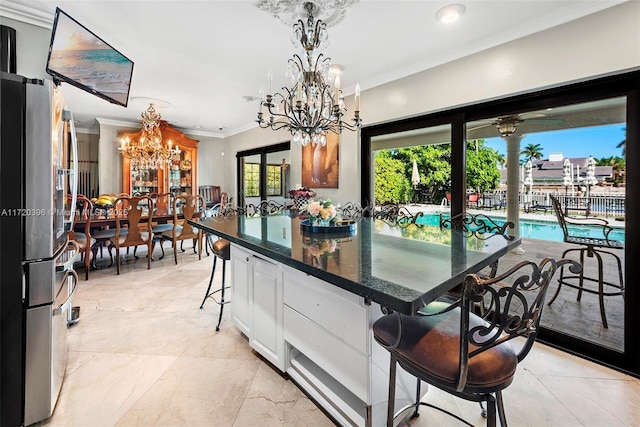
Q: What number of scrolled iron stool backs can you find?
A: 6